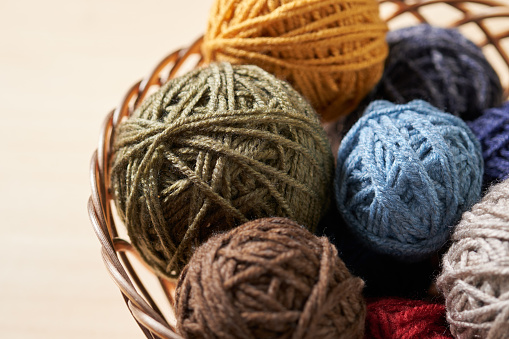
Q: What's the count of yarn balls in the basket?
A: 8